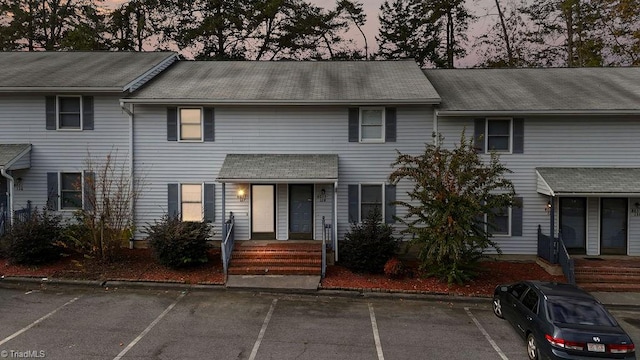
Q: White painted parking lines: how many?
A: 5